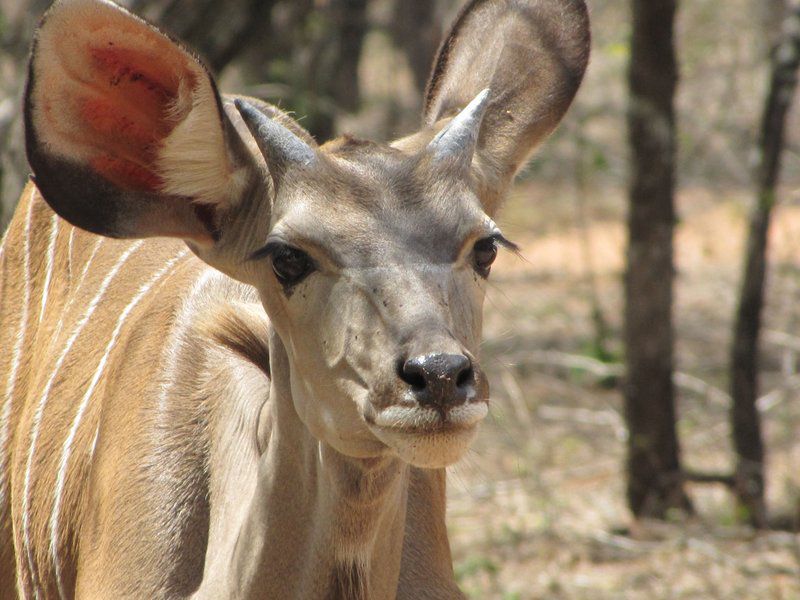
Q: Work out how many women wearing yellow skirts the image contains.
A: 0